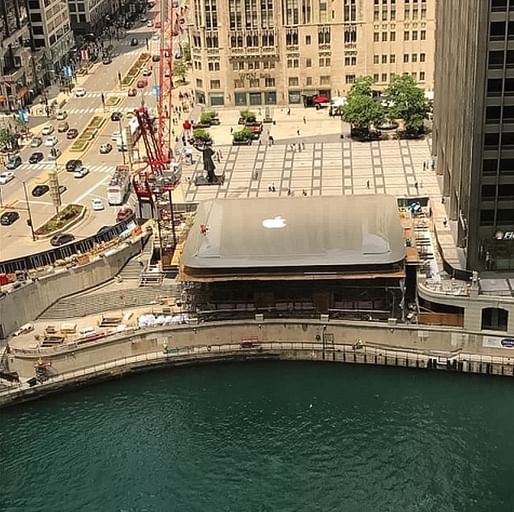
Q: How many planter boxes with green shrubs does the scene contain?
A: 4